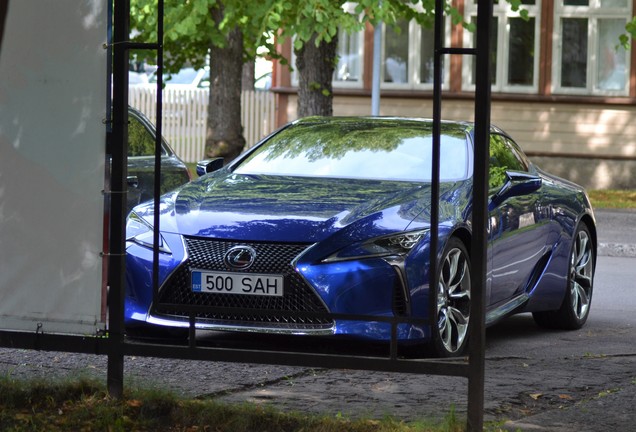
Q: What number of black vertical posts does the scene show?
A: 4